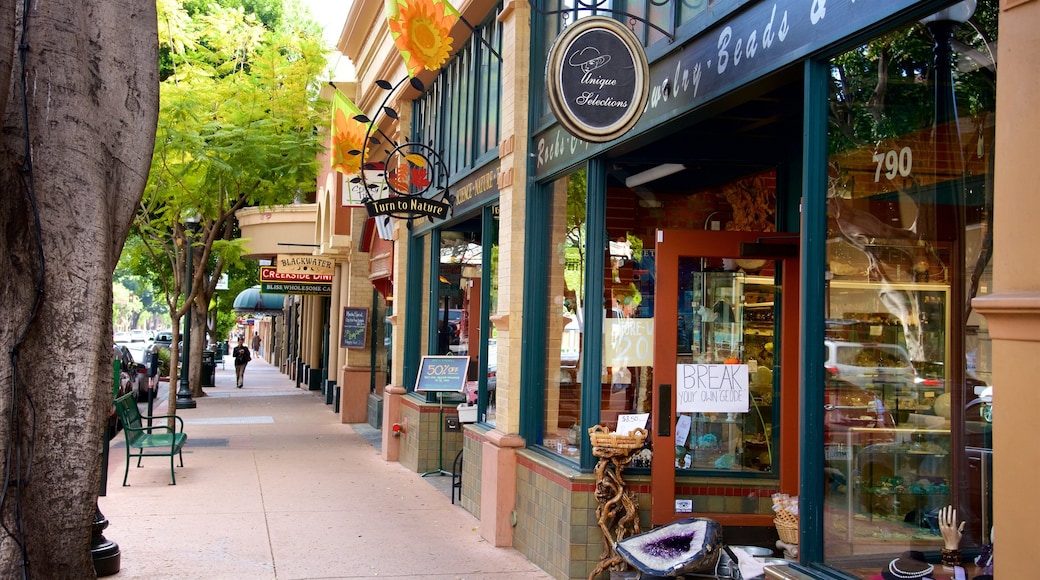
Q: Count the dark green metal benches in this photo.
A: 1